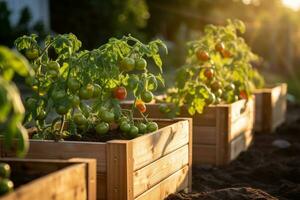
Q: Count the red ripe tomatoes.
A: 7